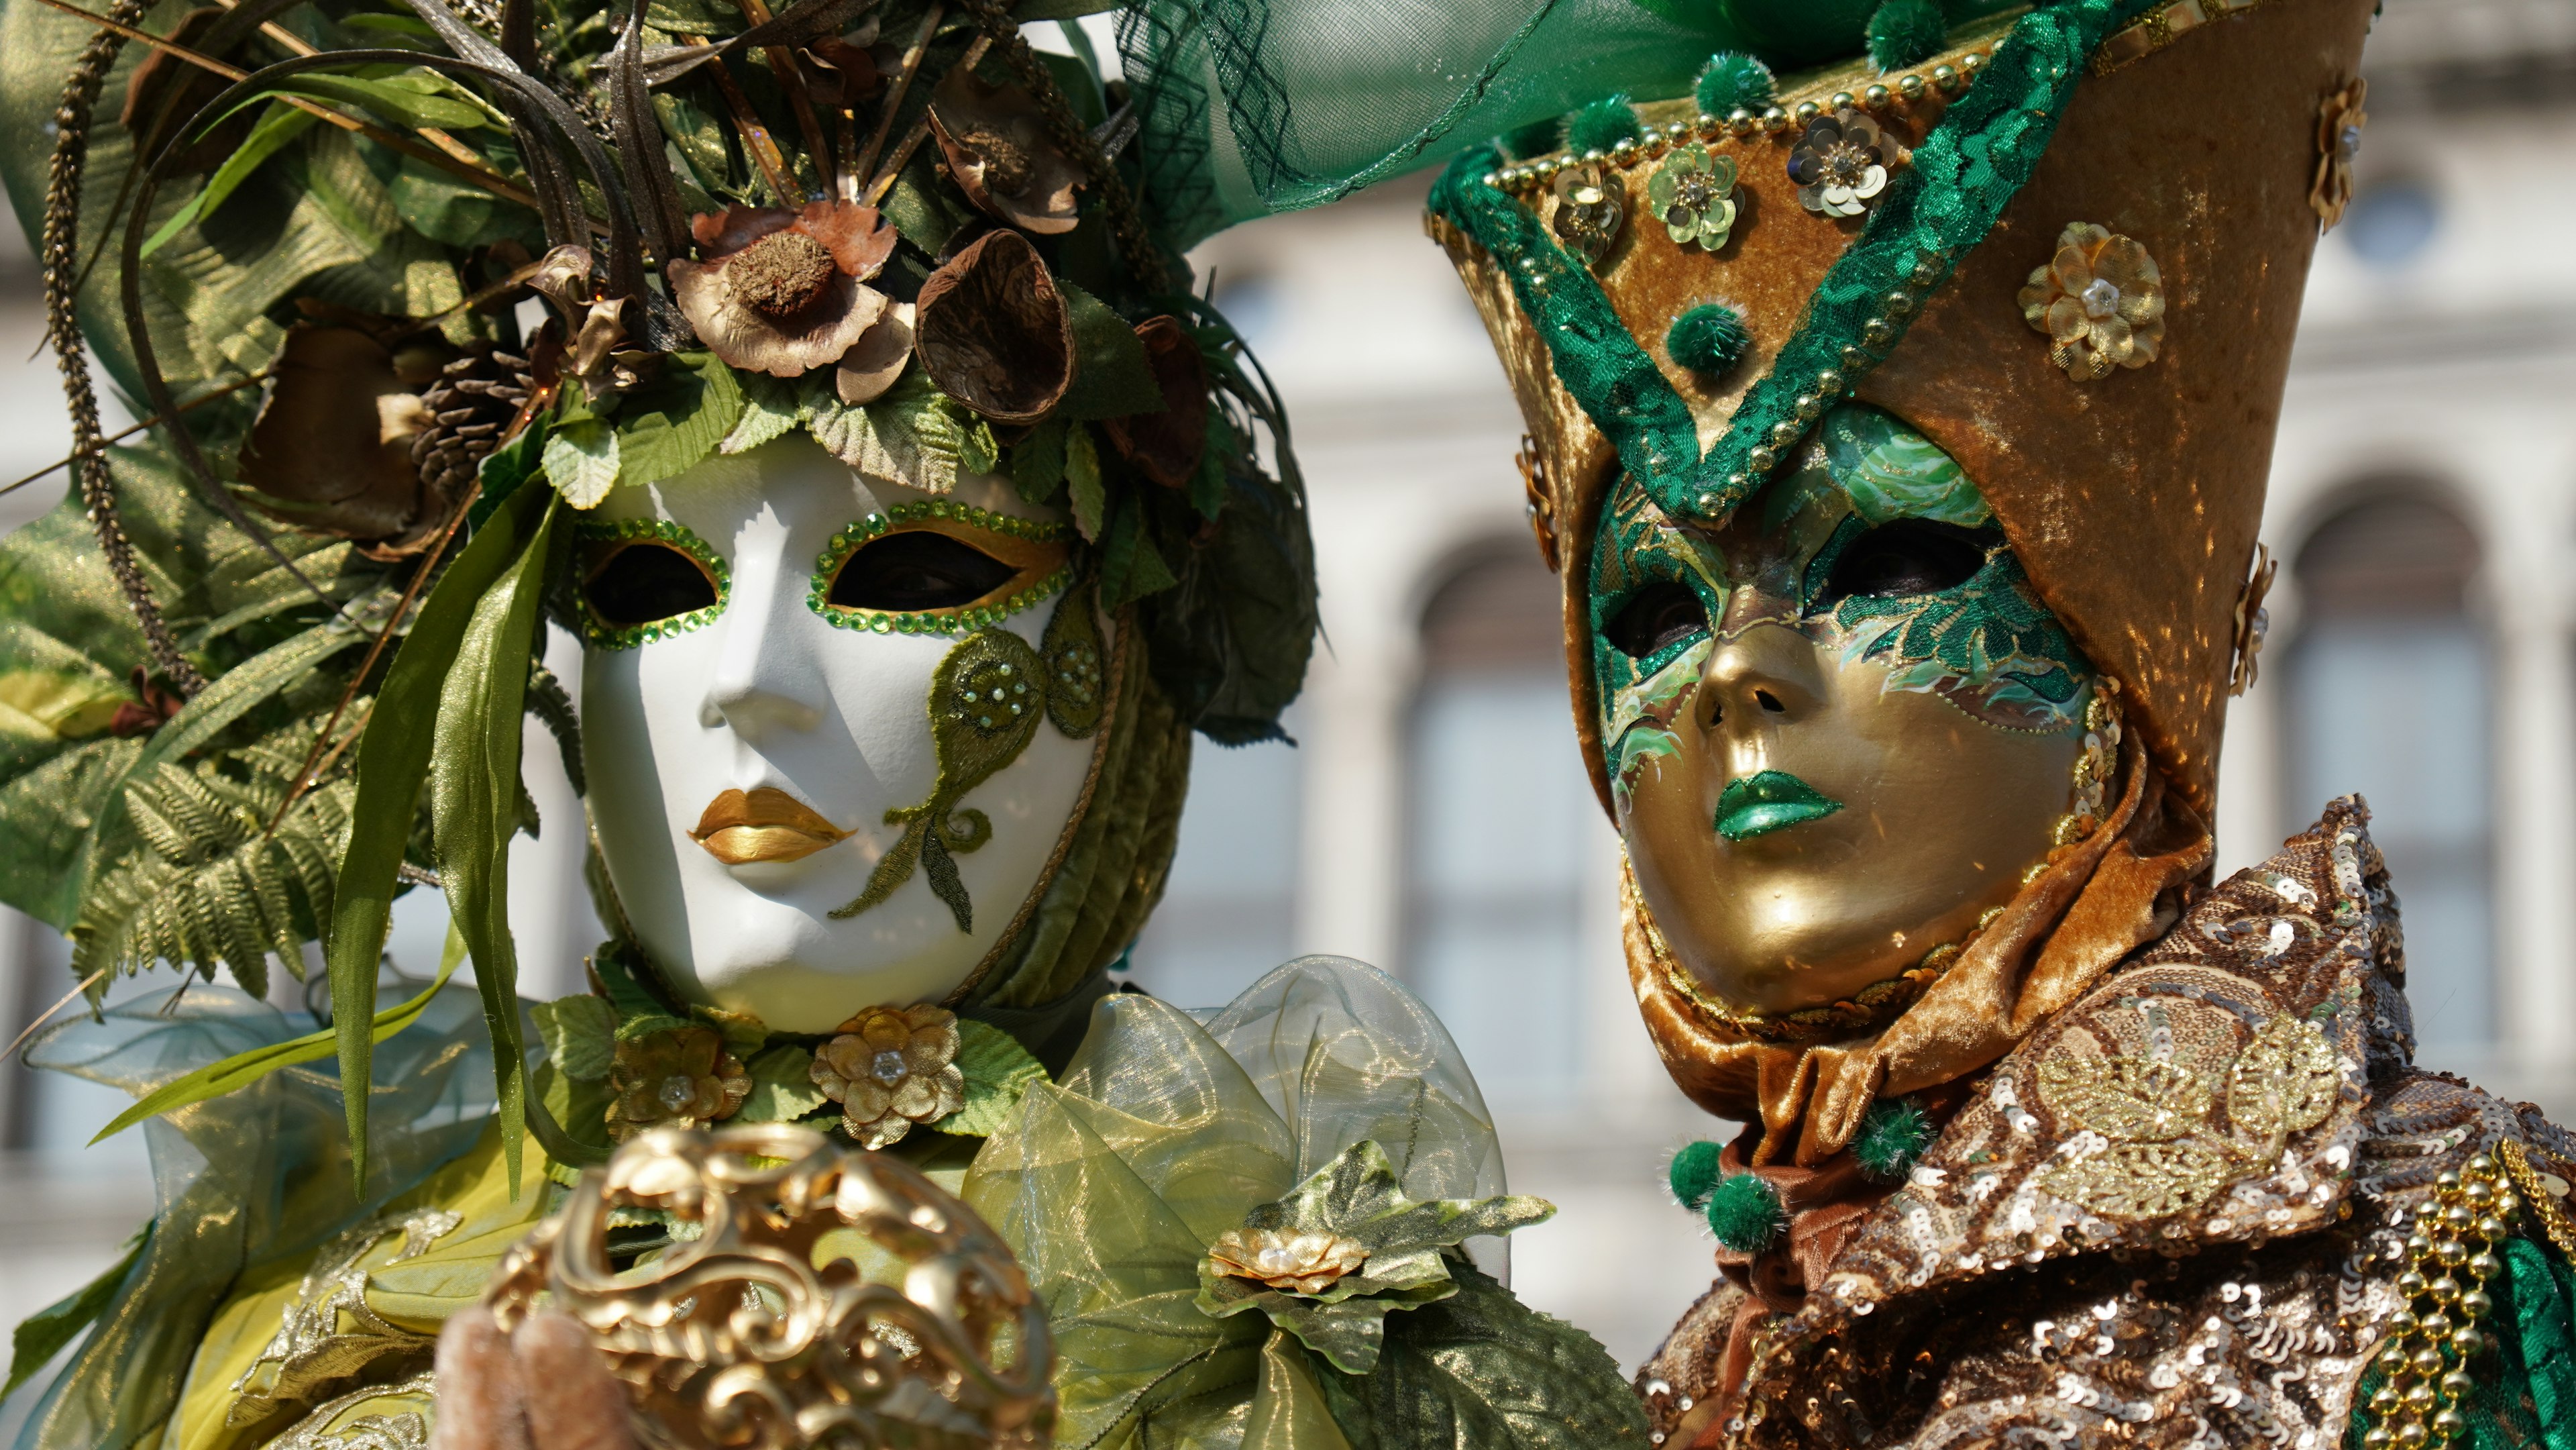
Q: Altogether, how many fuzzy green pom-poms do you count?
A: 8